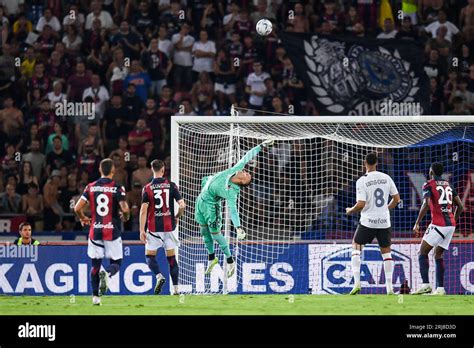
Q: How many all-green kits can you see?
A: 1